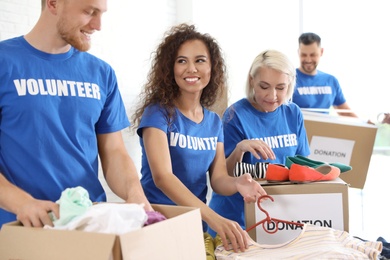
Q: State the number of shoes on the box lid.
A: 6